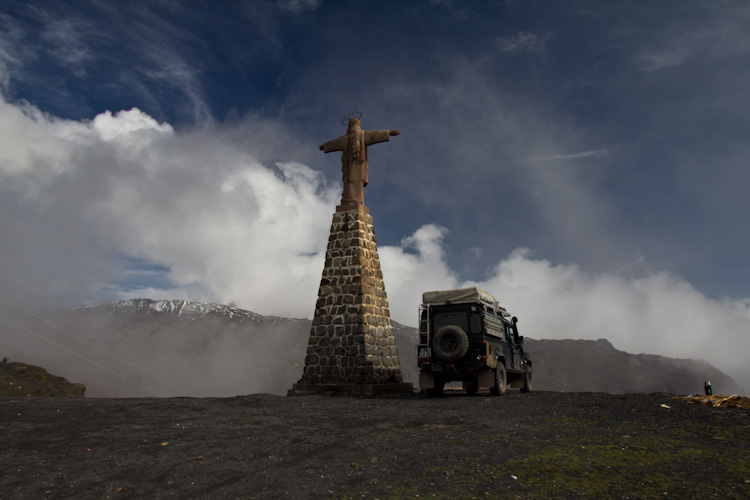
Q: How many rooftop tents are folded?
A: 1